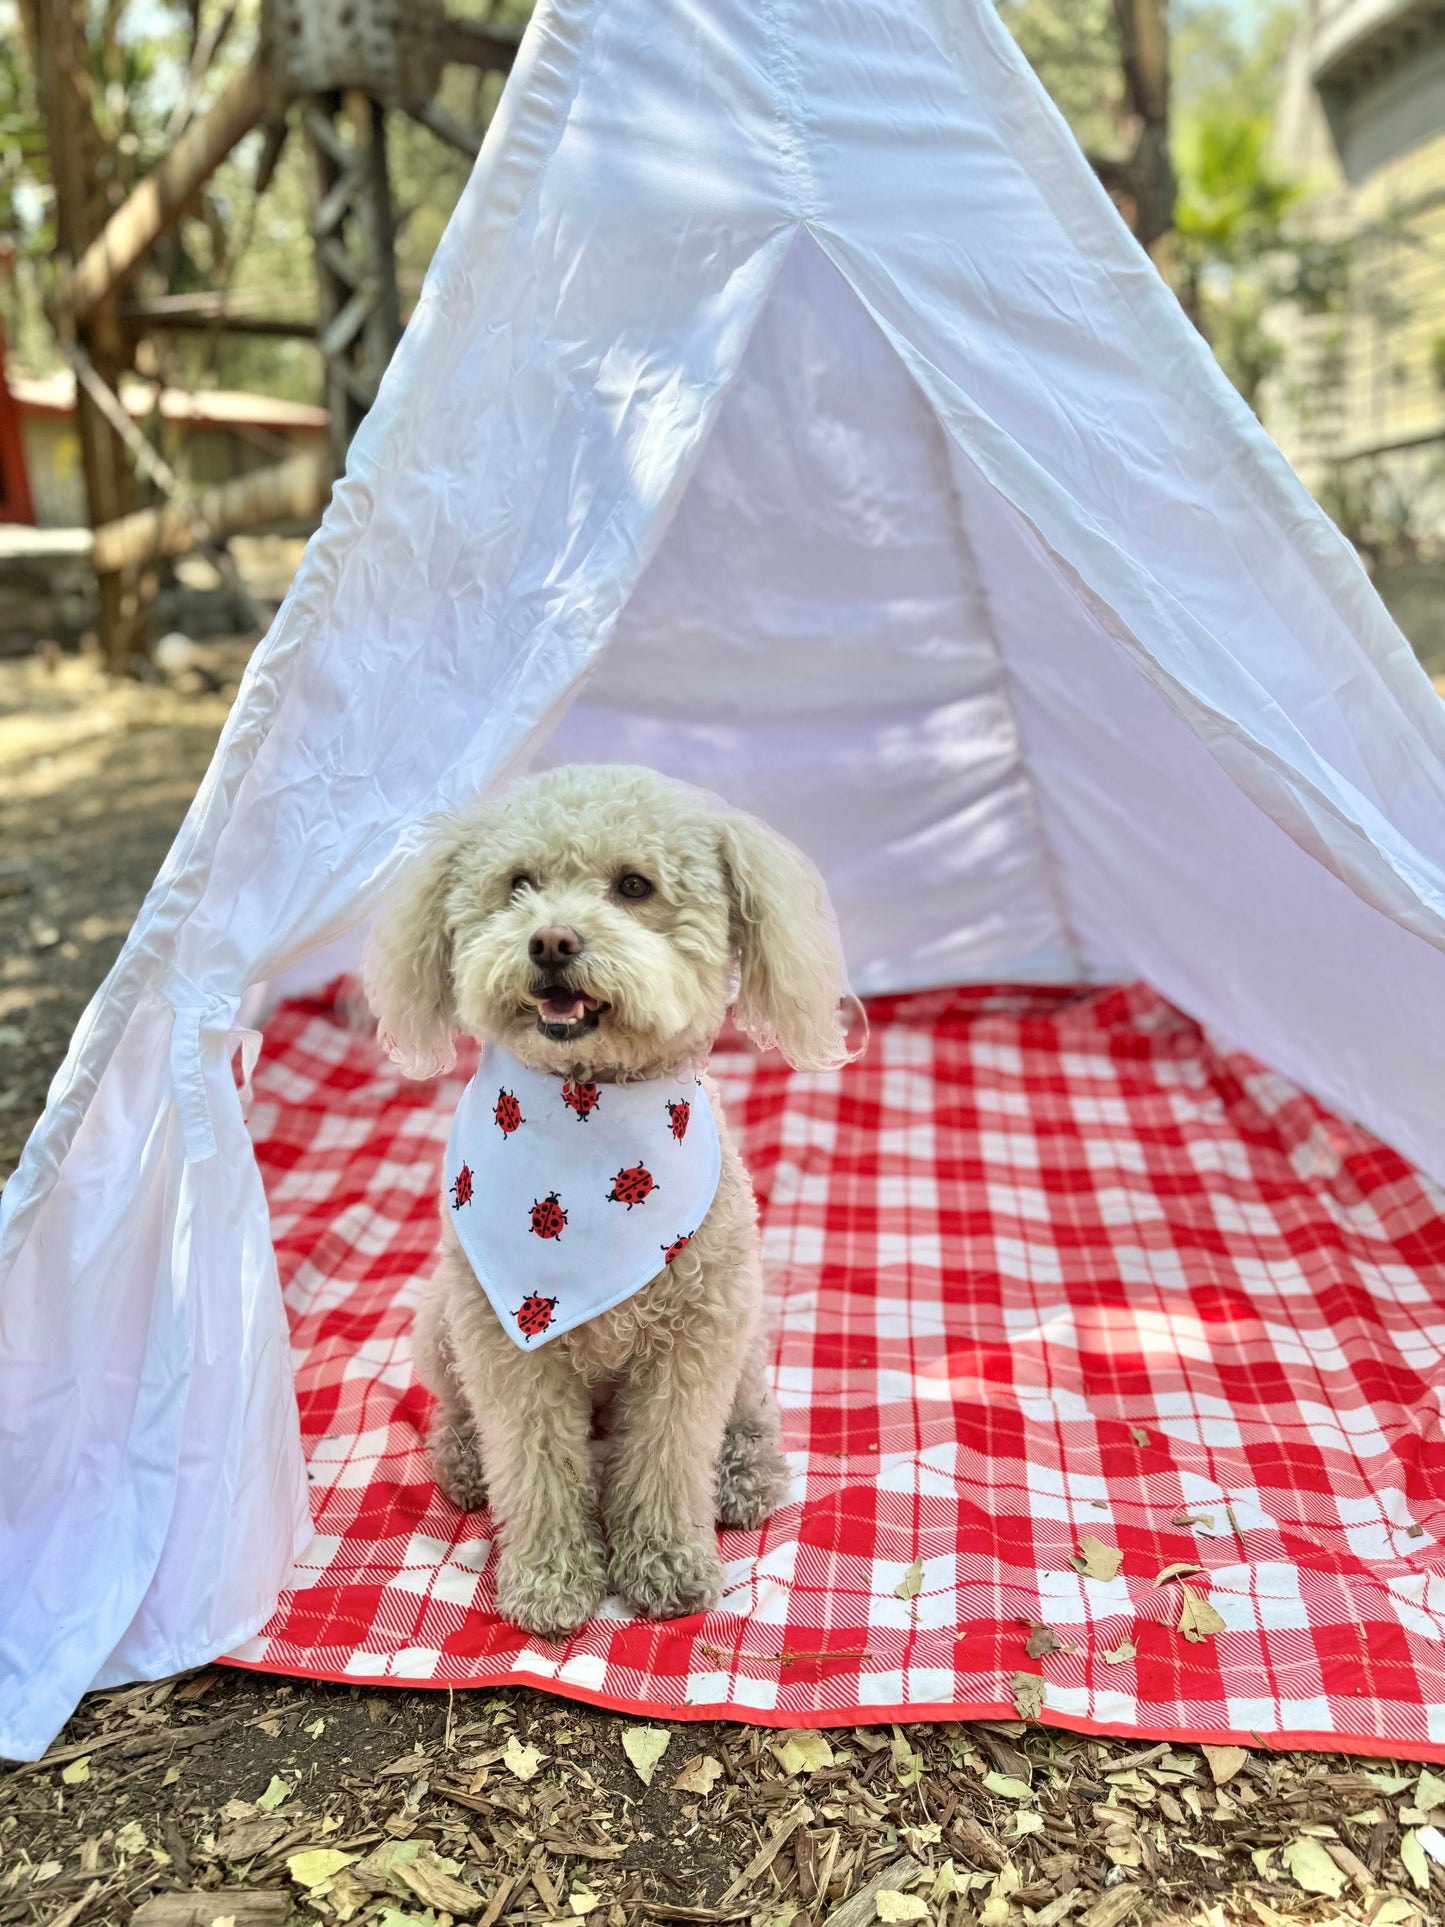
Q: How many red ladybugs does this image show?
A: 8